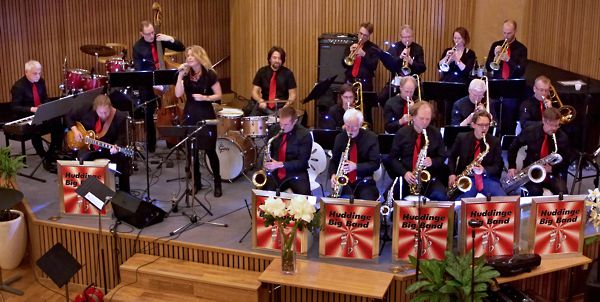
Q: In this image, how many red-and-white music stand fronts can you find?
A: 6